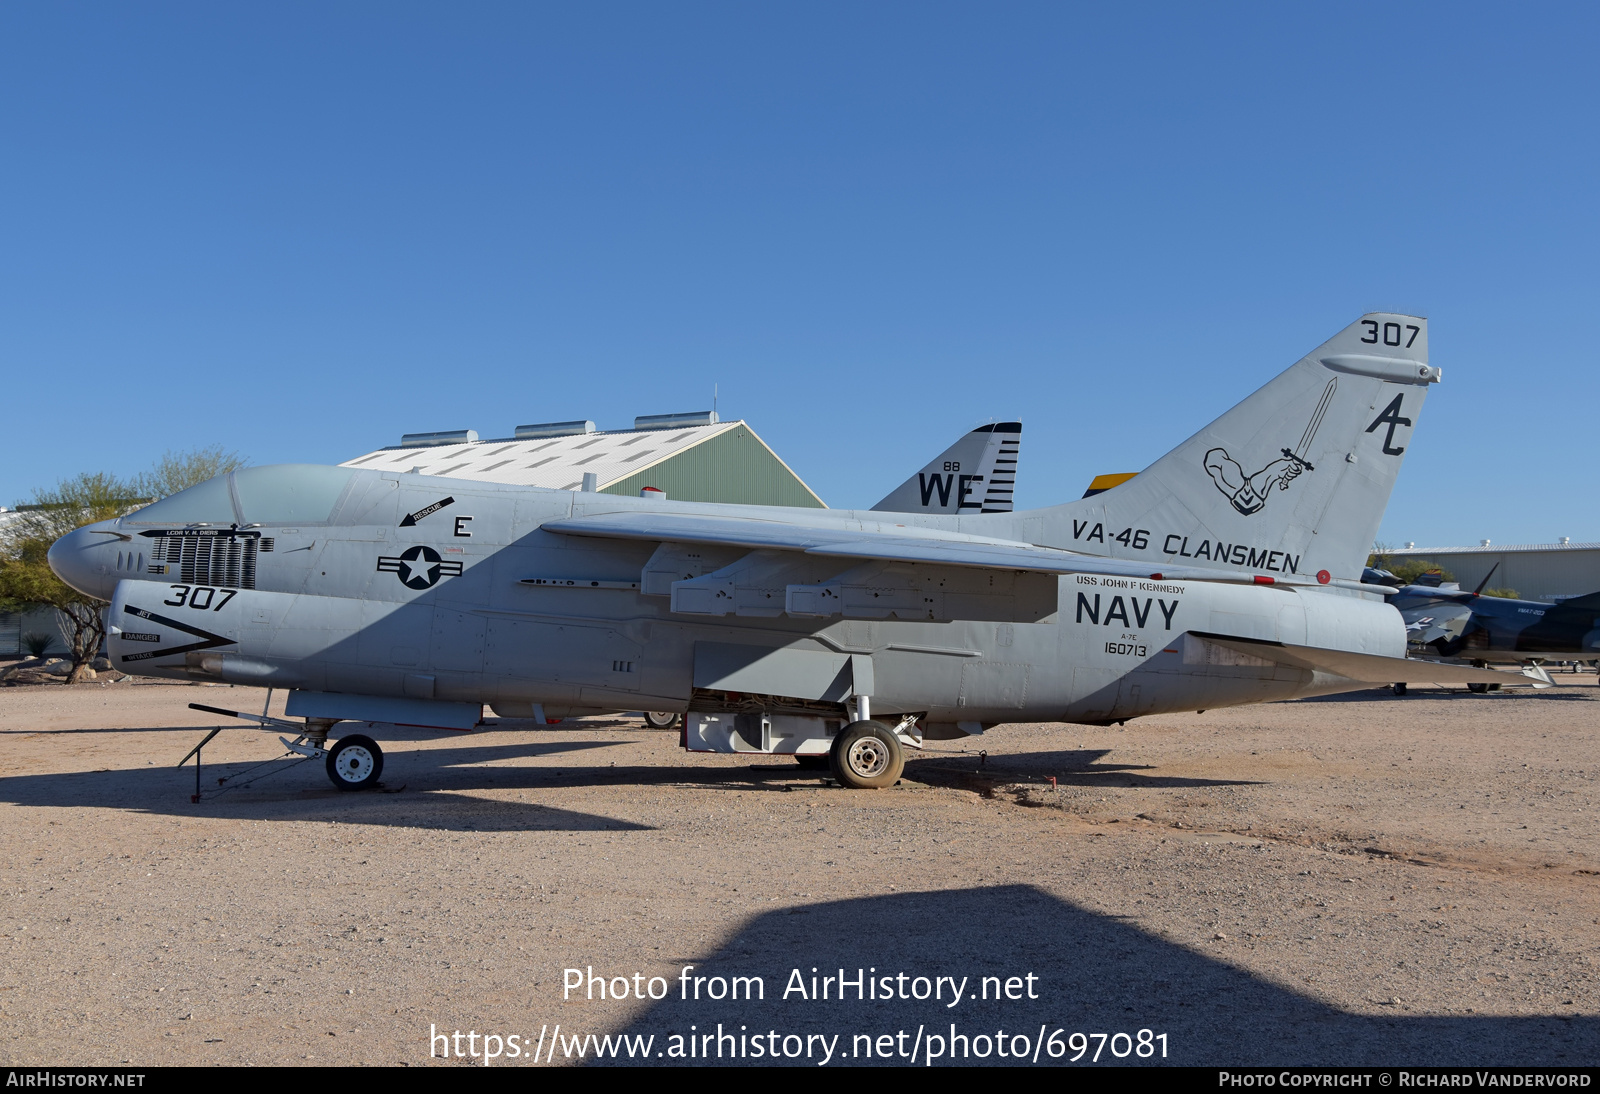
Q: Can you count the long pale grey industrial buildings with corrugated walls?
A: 1